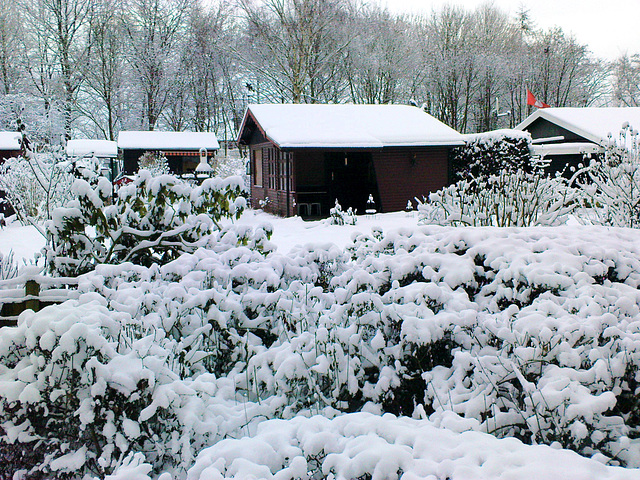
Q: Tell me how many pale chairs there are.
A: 2